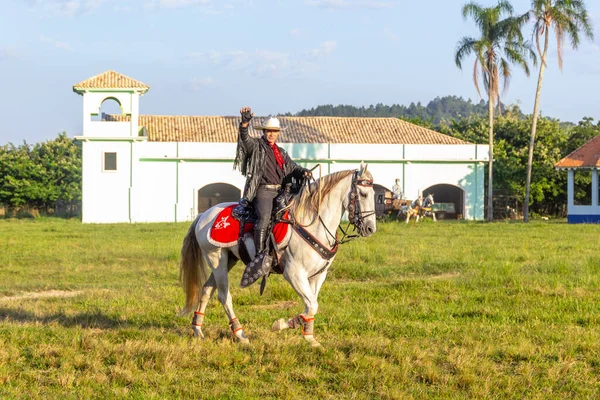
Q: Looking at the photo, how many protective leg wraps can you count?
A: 4